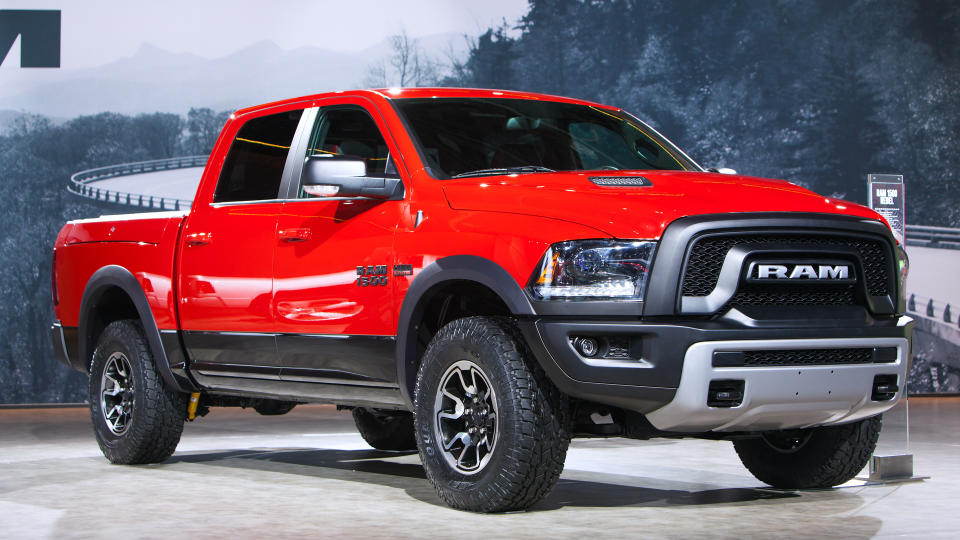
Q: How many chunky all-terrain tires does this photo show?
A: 4